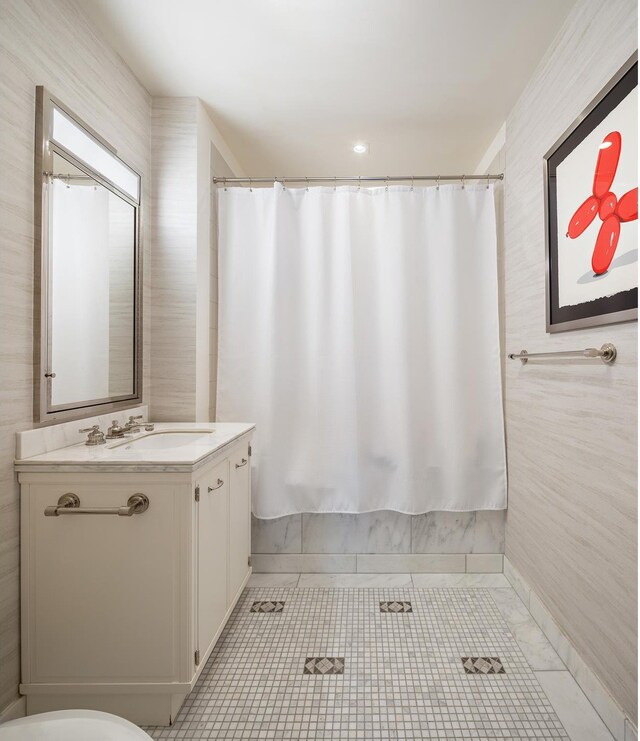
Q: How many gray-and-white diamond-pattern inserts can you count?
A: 4